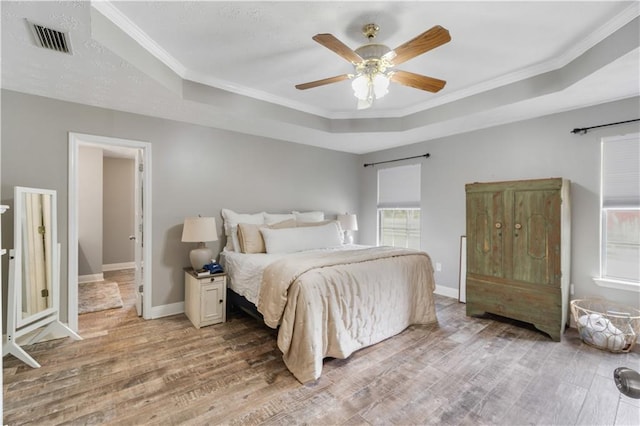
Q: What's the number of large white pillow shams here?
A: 3